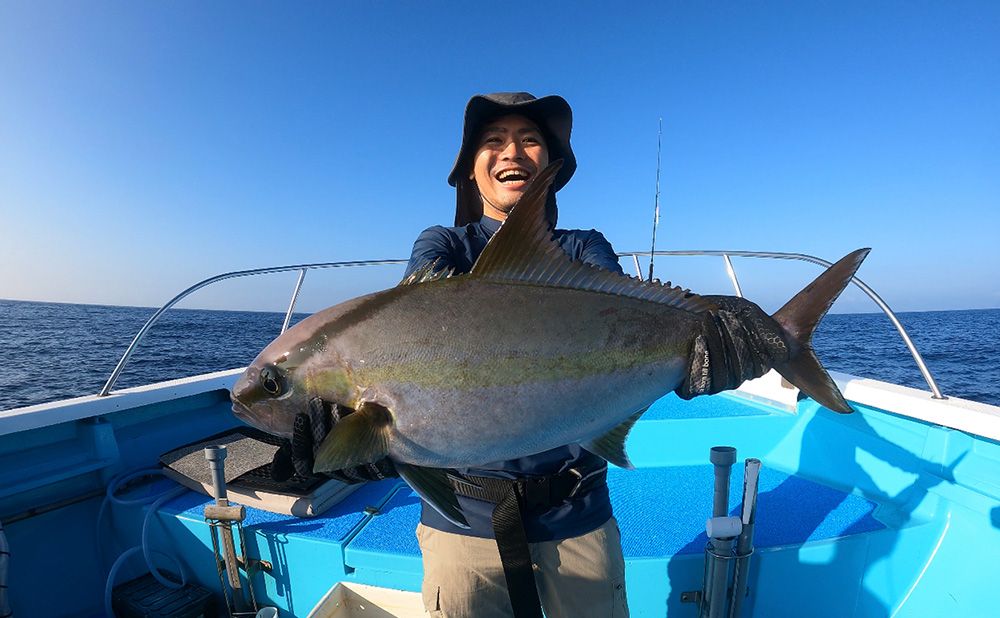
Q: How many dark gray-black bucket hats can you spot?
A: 1